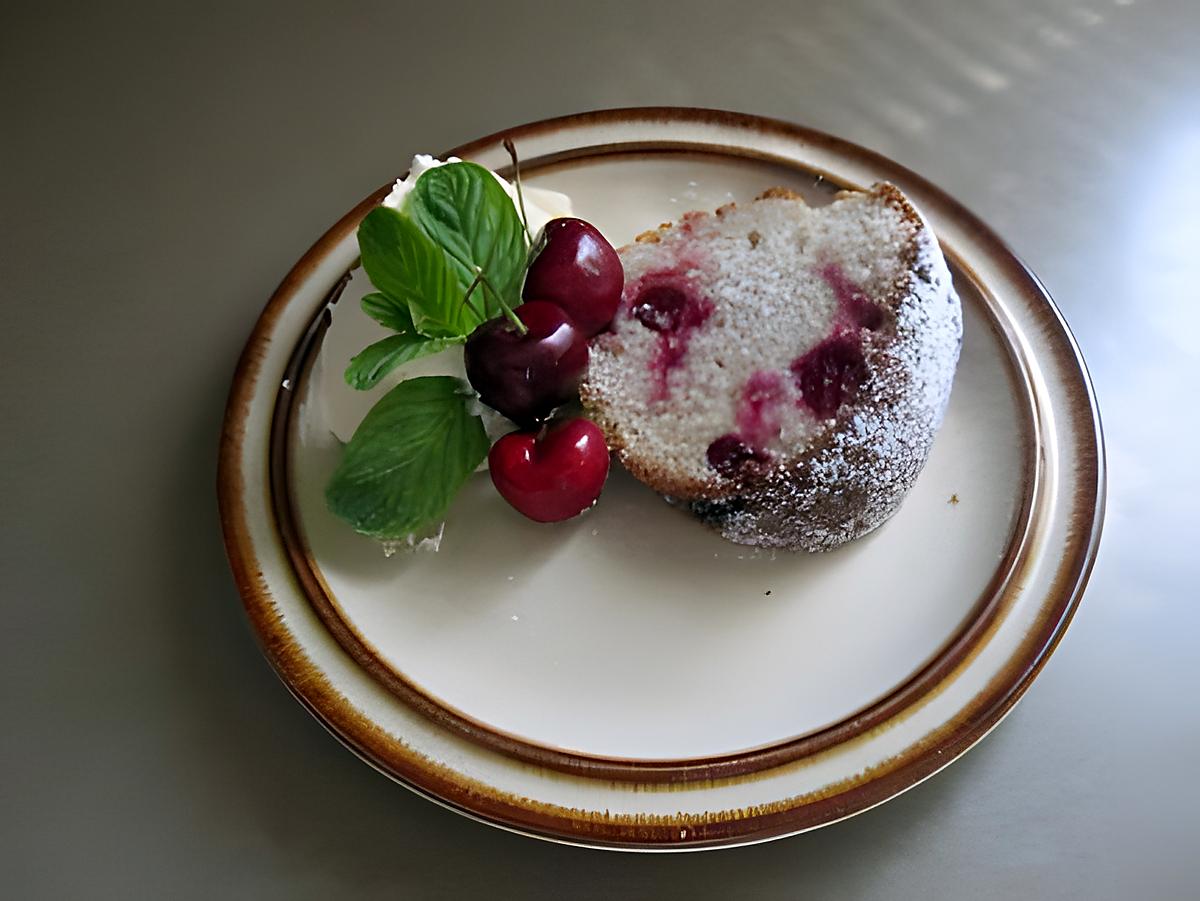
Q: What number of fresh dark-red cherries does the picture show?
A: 3